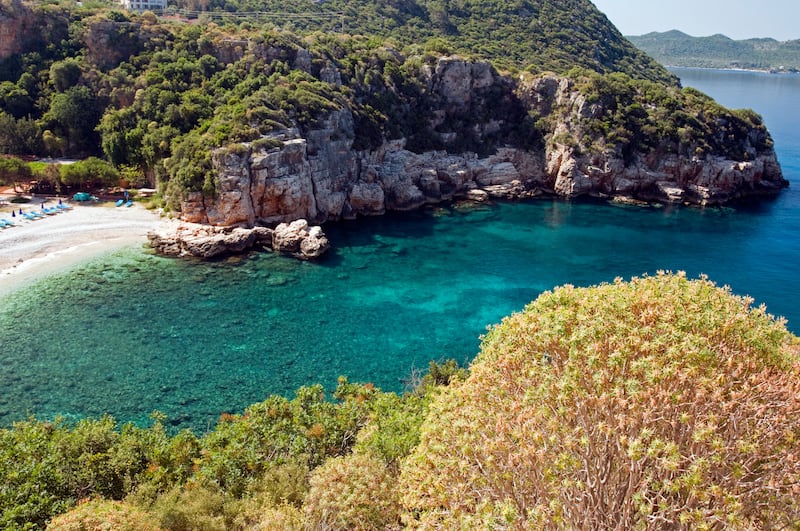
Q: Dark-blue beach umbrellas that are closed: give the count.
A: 4